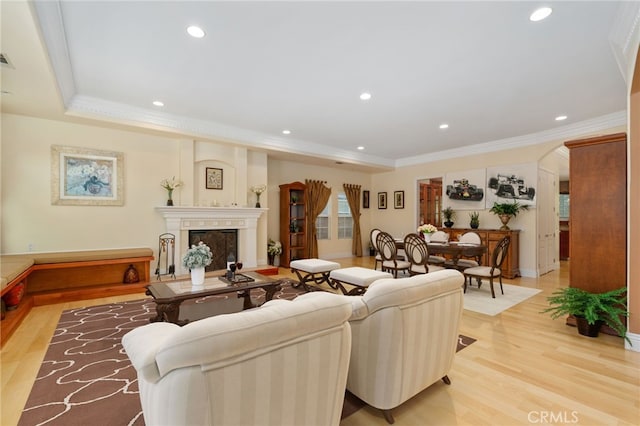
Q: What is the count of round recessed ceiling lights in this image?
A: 8